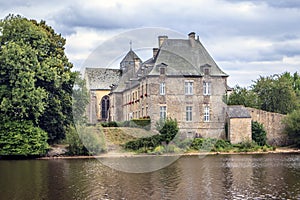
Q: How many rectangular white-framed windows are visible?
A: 6